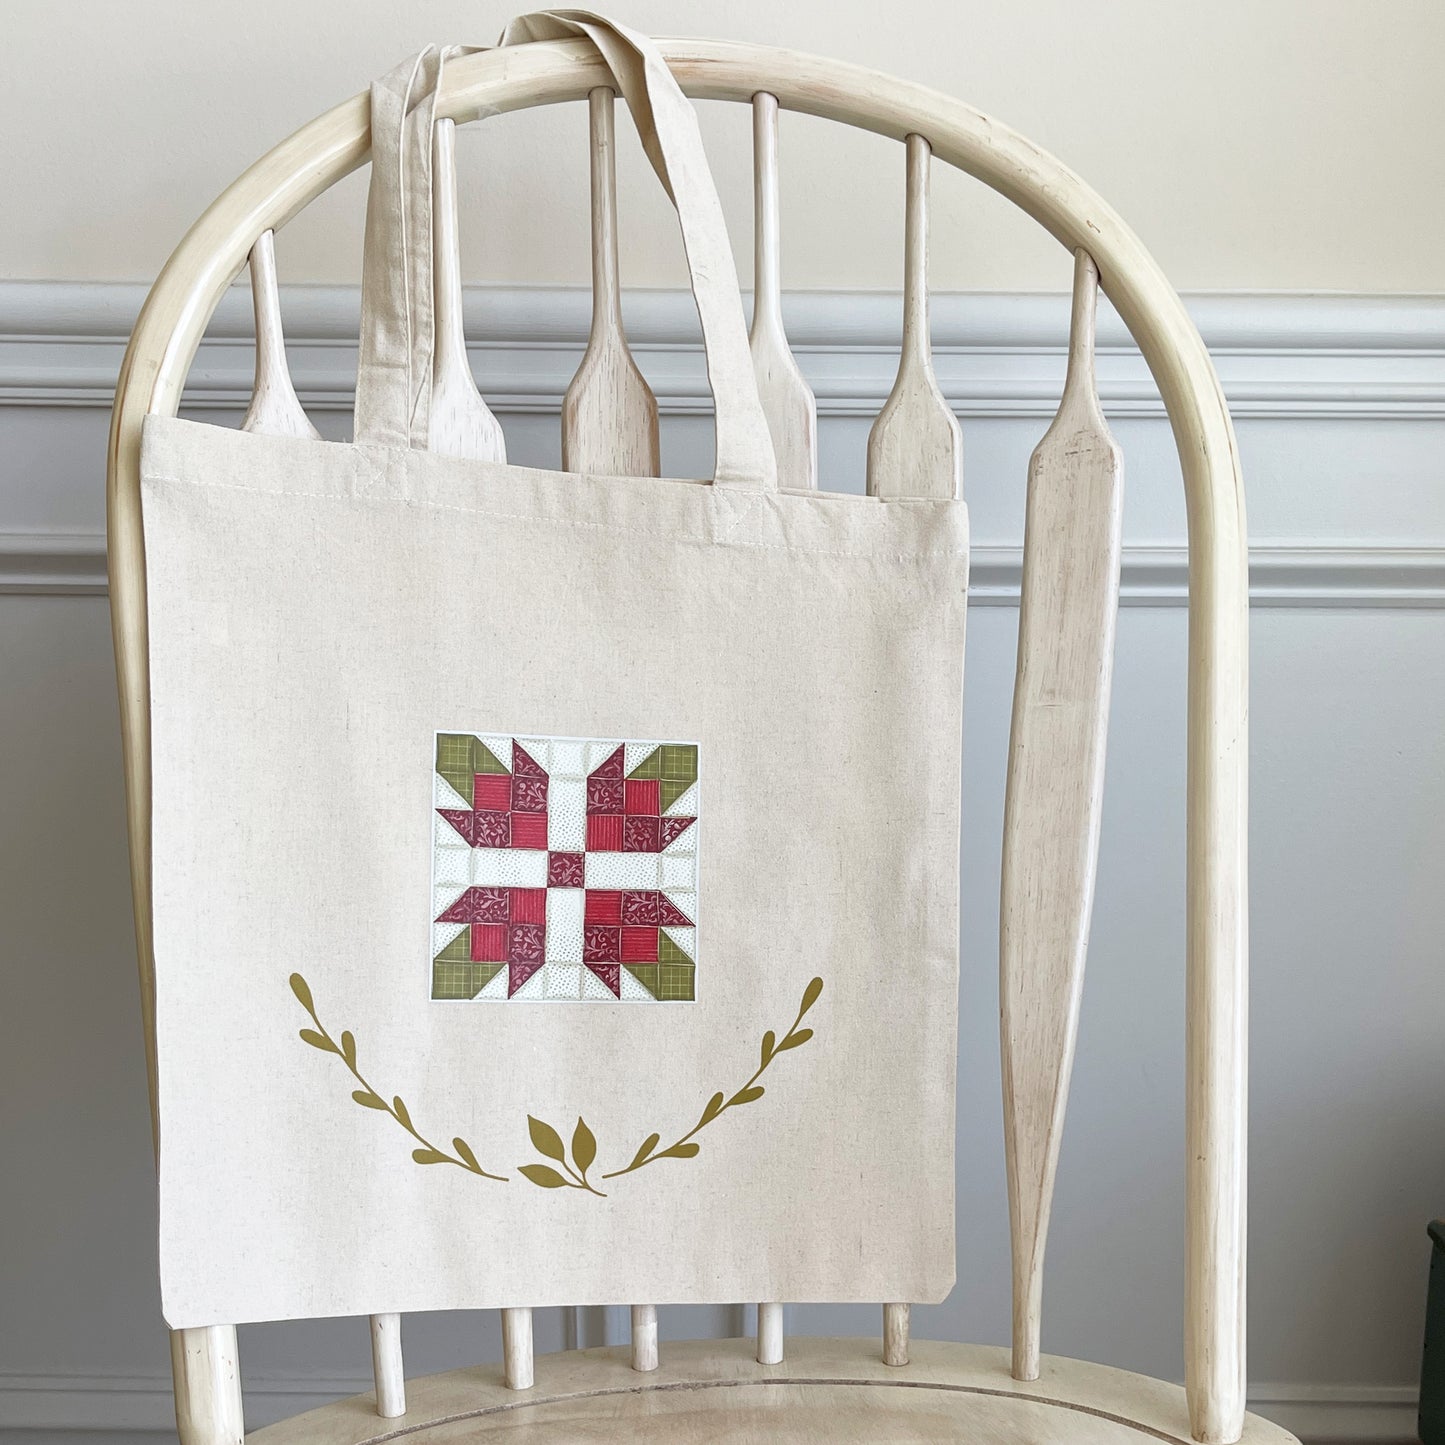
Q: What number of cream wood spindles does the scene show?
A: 6